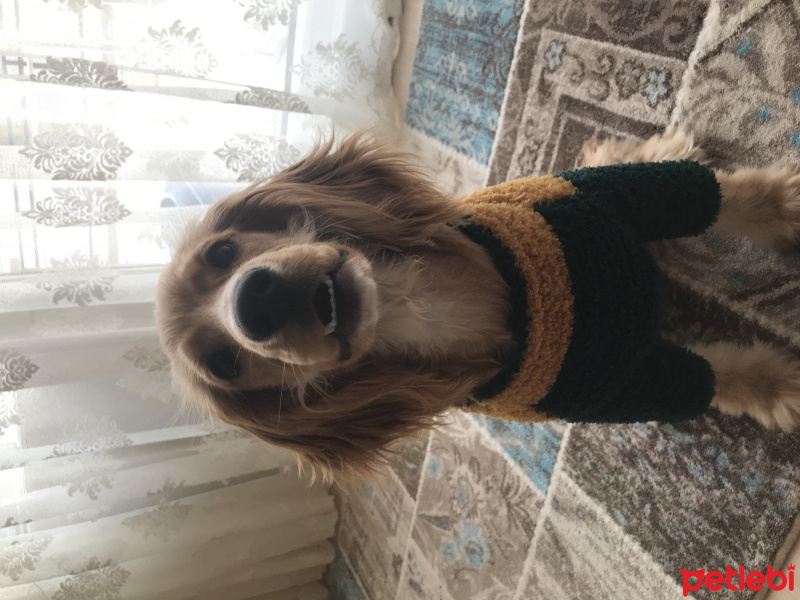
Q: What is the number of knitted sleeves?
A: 2